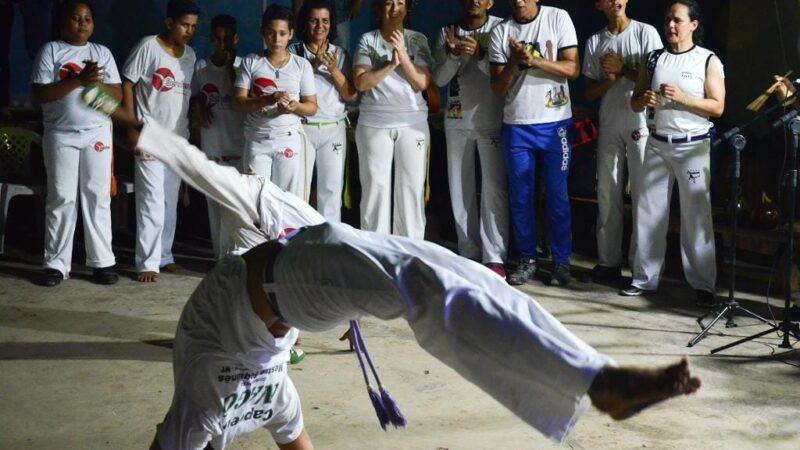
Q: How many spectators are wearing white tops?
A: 10